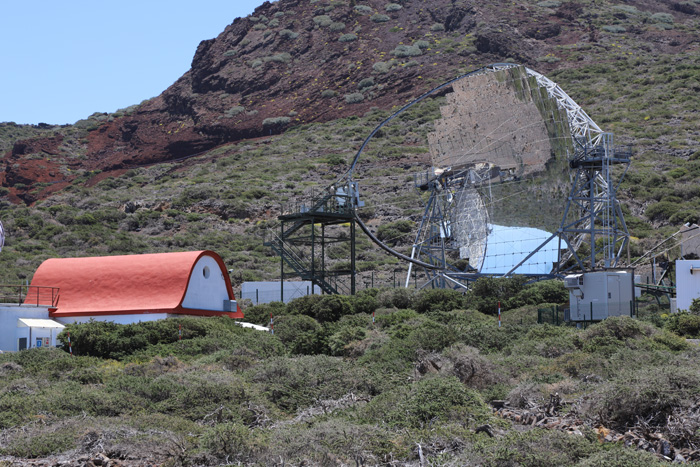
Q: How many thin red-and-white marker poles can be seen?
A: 5